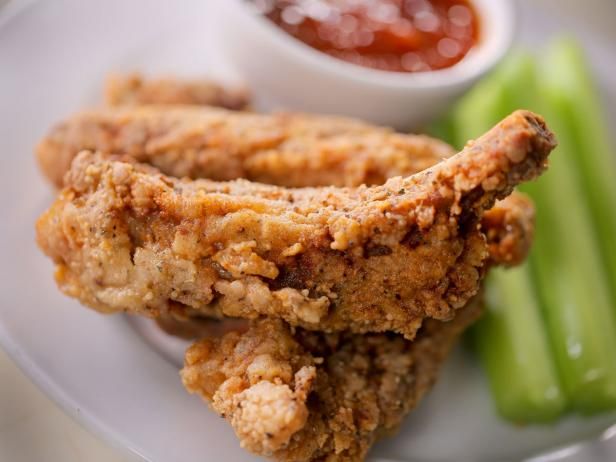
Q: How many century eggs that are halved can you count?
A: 0